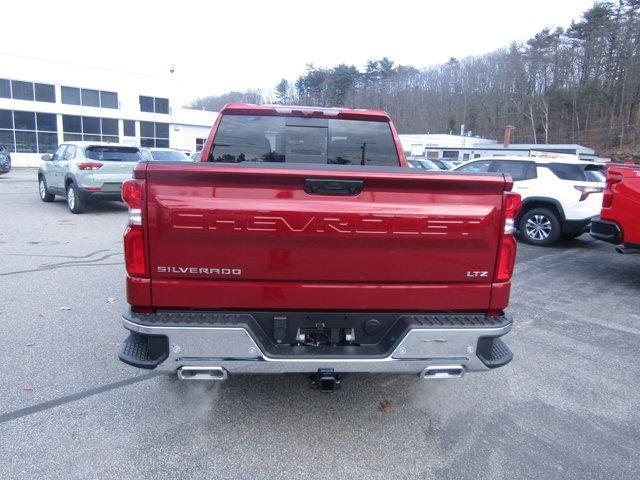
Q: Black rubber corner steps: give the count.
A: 2